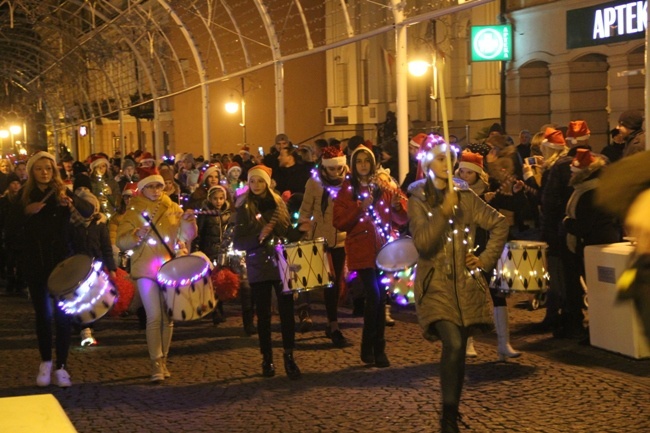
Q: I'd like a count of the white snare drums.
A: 5